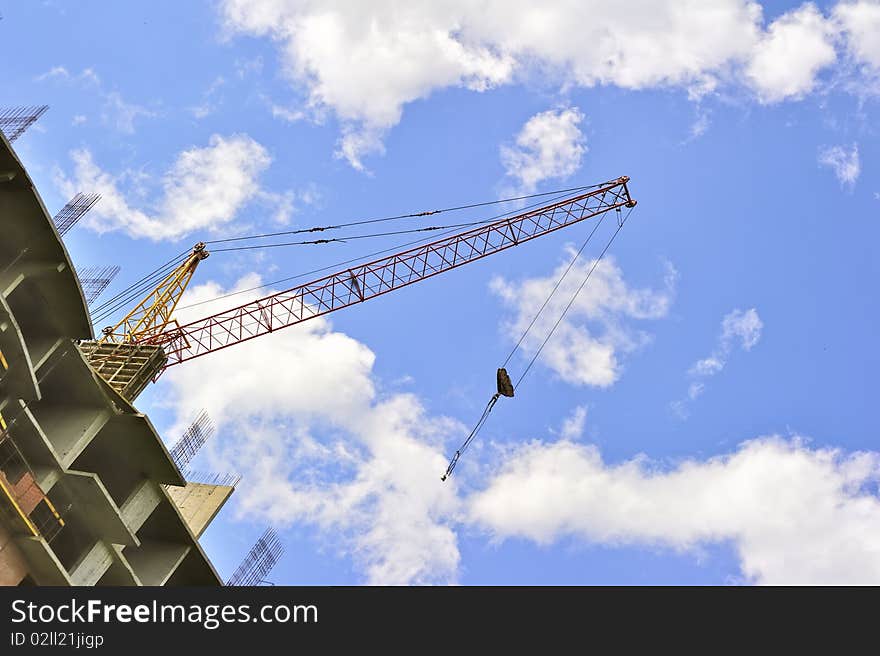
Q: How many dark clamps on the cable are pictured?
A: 4